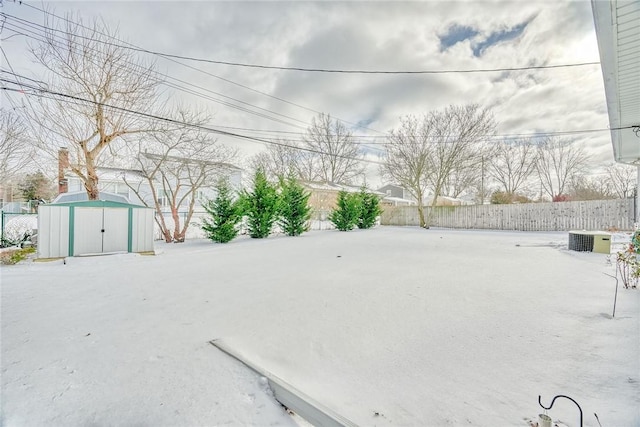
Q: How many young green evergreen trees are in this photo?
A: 5